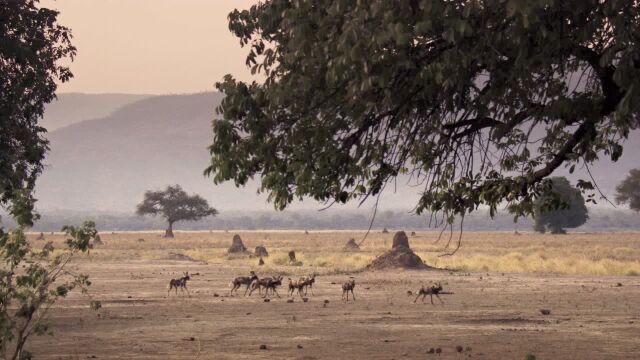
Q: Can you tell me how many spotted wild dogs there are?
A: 8